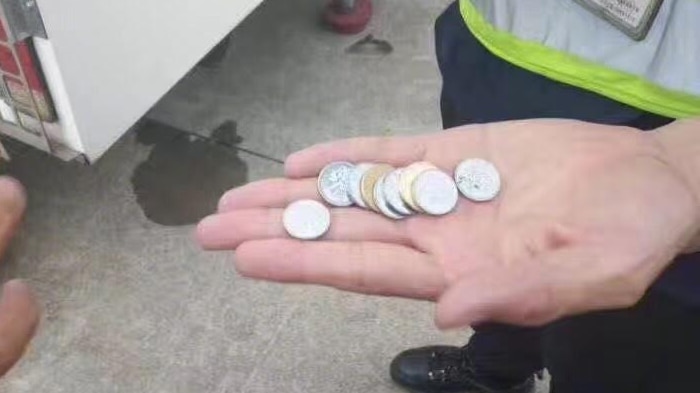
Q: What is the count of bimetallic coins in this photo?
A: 0